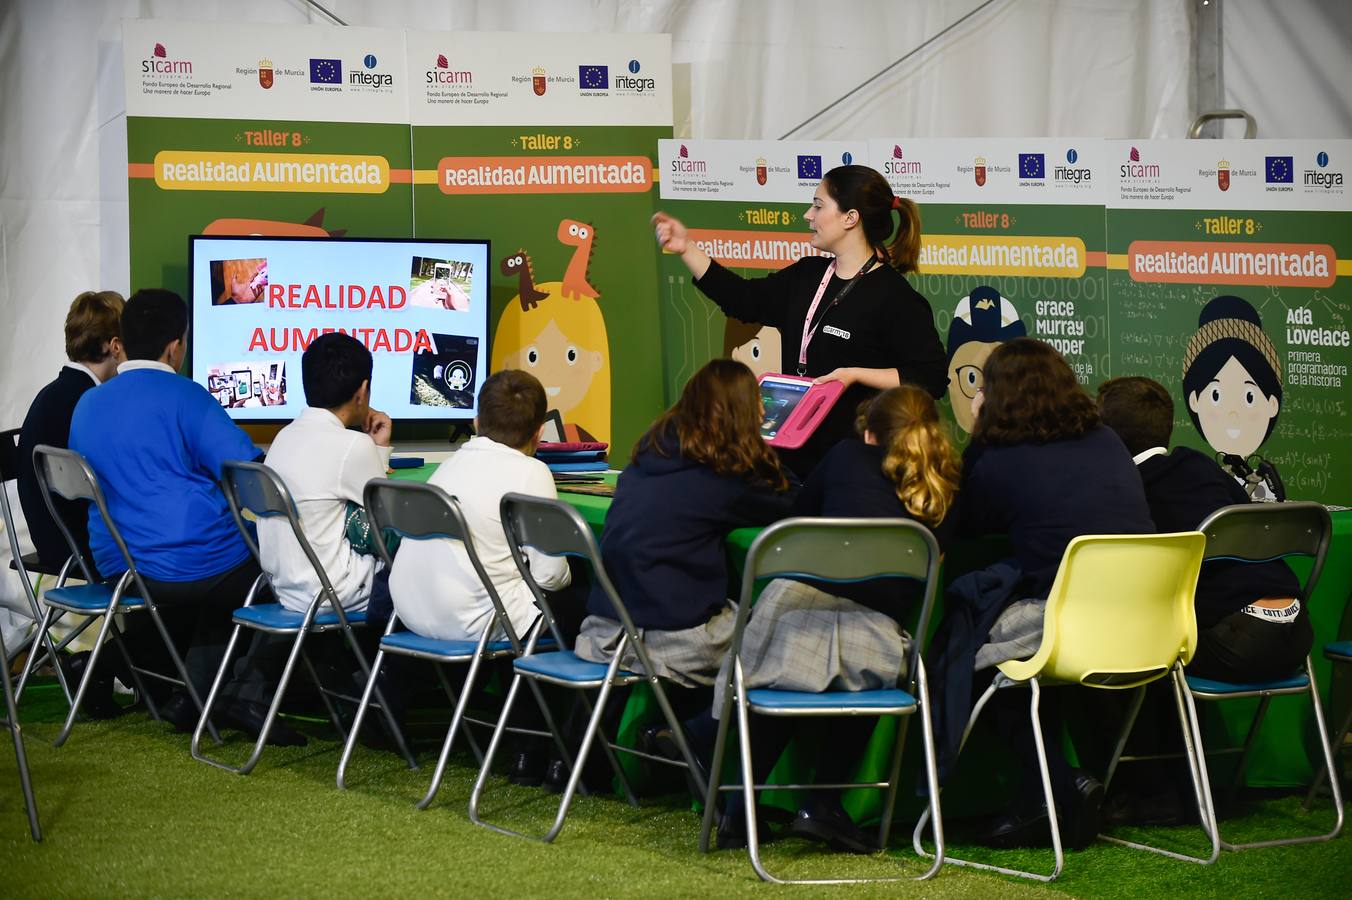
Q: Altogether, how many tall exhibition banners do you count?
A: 5